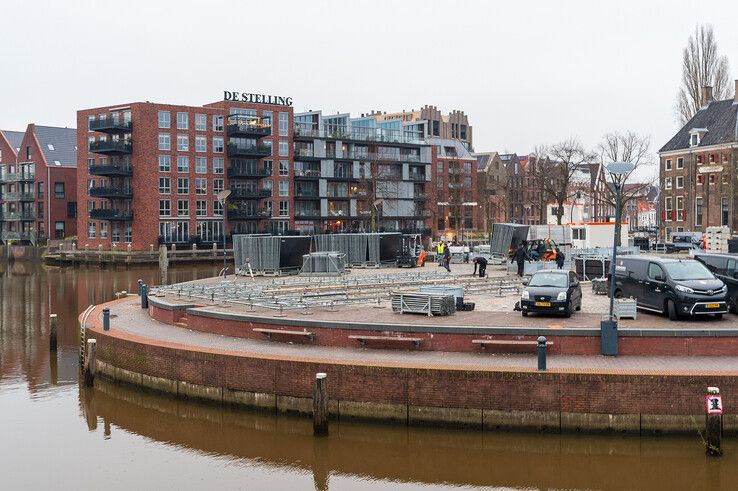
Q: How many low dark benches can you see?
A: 3